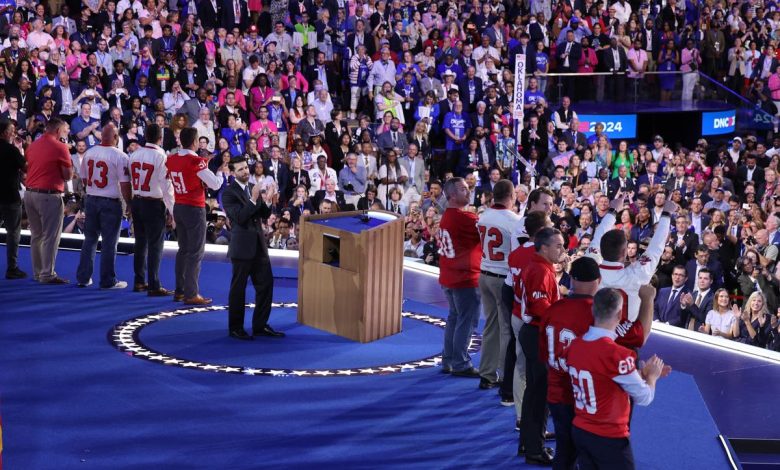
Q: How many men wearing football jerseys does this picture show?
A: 11